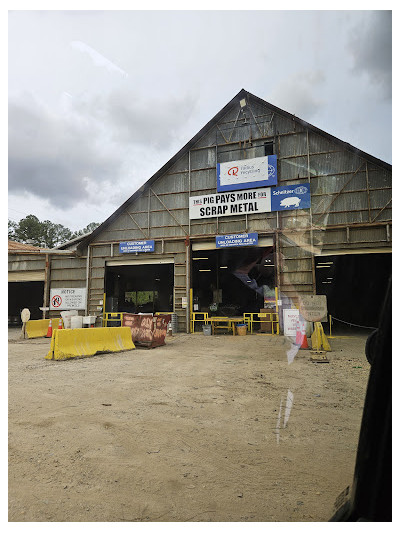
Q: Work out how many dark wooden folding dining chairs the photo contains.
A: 0